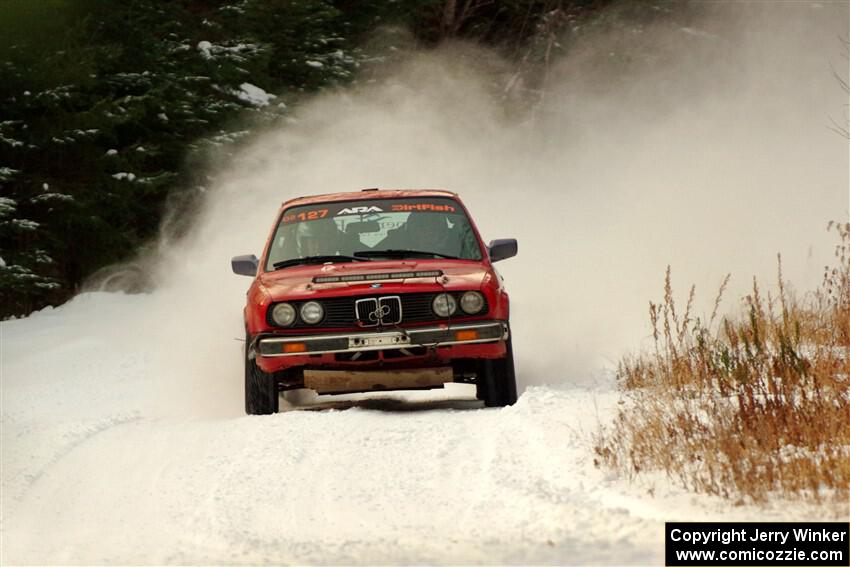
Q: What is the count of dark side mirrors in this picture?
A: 2